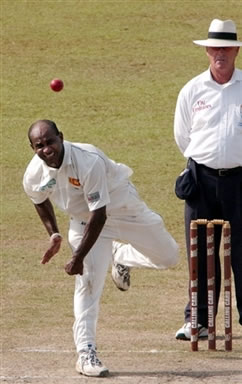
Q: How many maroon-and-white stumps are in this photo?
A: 3